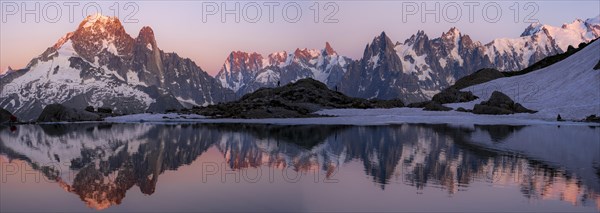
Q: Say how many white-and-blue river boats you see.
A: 0